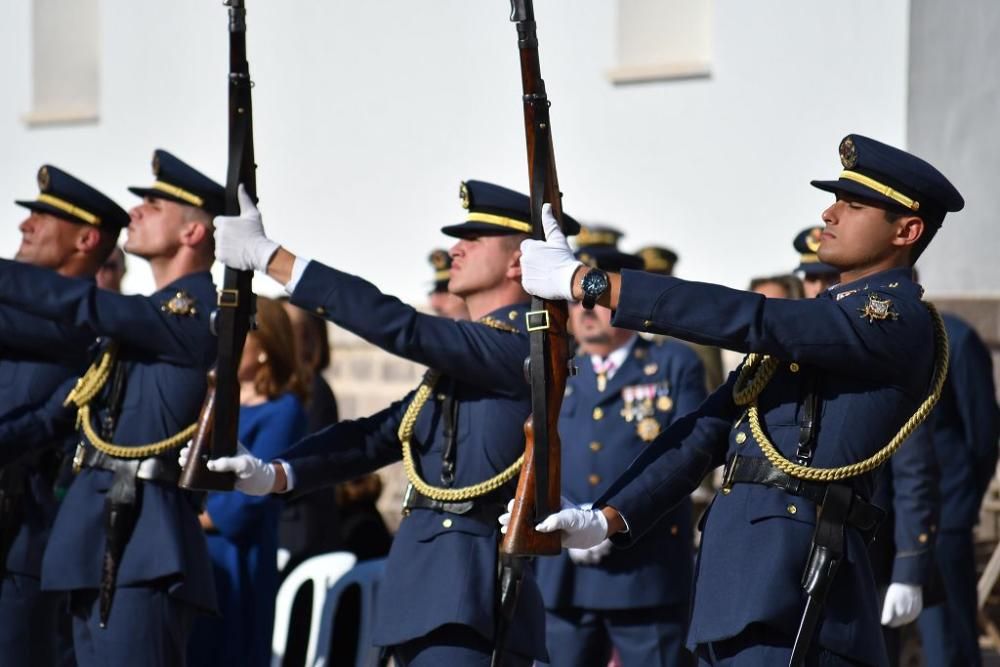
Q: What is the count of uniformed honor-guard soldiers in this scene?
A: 4